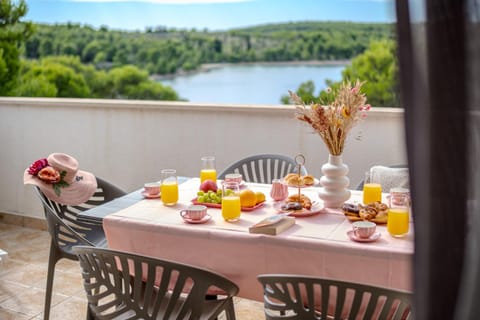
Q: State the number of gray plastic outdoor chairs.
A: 5